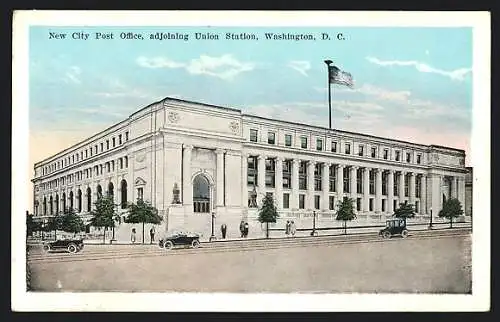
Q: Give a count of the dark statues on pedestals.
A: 2